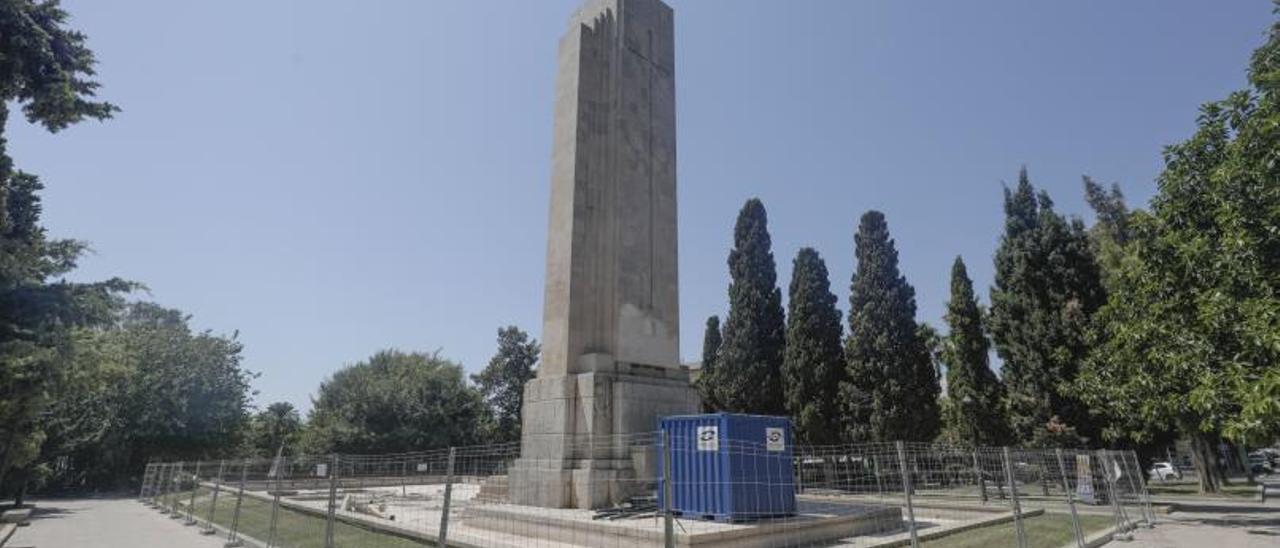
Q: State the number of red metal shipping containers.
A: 0